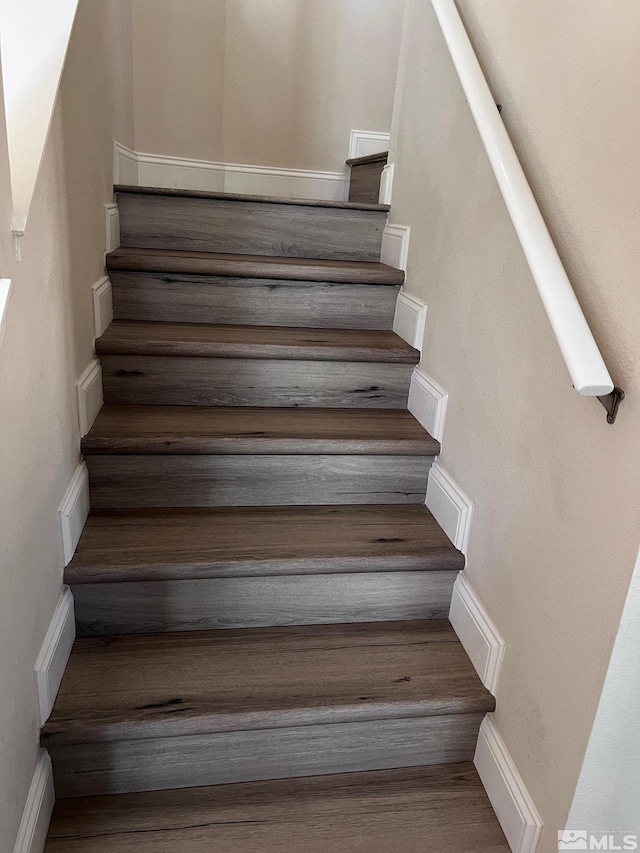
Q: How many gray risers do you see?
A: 6